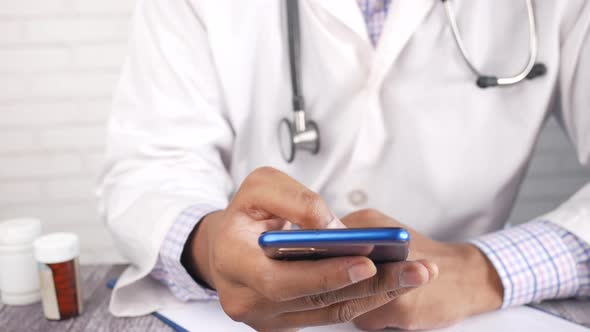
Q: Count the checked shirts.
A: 1